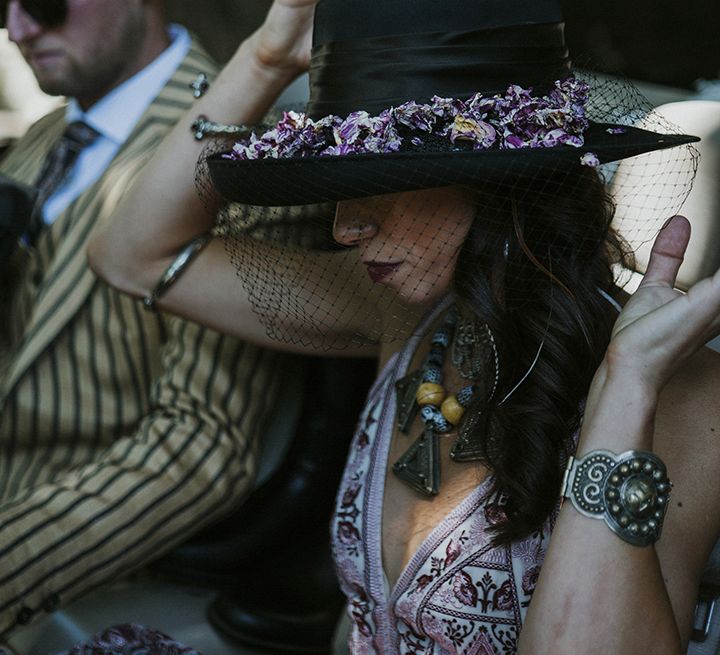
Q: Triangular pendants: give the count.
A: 3